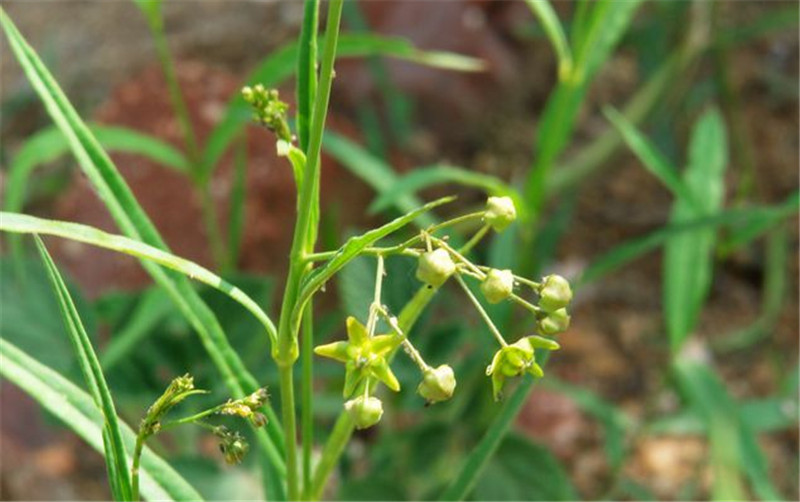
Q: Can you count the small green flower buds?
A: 7